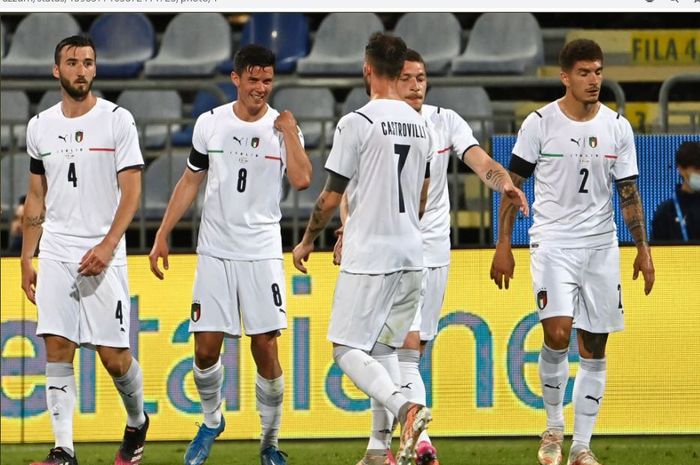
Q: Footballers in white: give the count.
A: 5